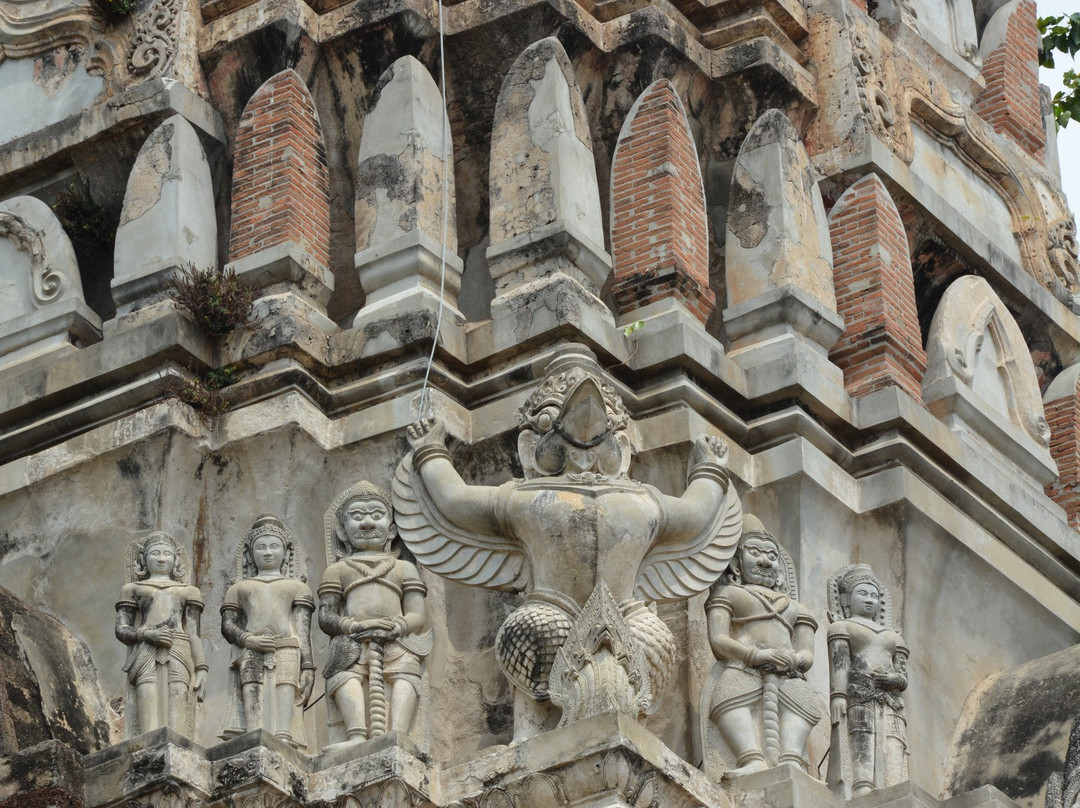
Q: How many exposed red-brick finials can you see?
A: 5